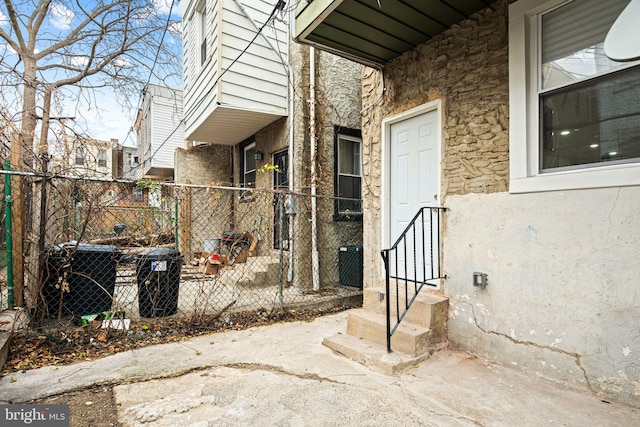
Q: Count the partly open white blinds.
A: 1